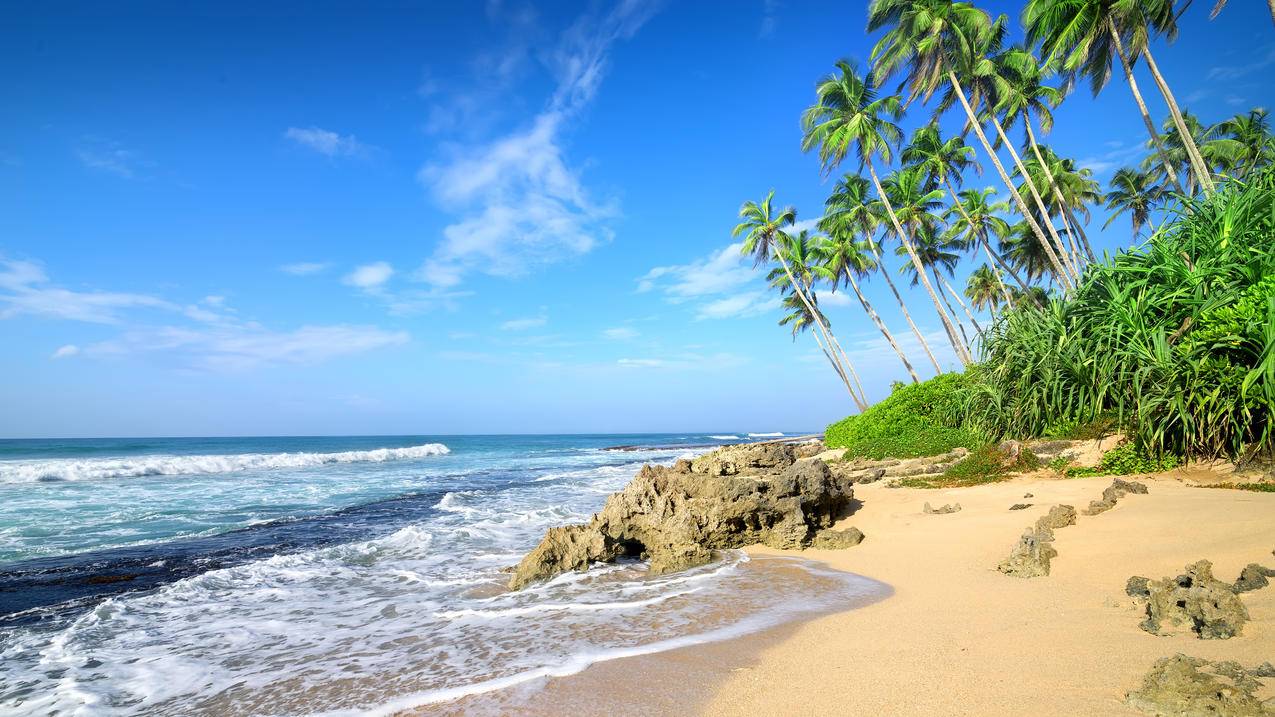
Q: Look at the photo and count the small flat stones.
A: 2